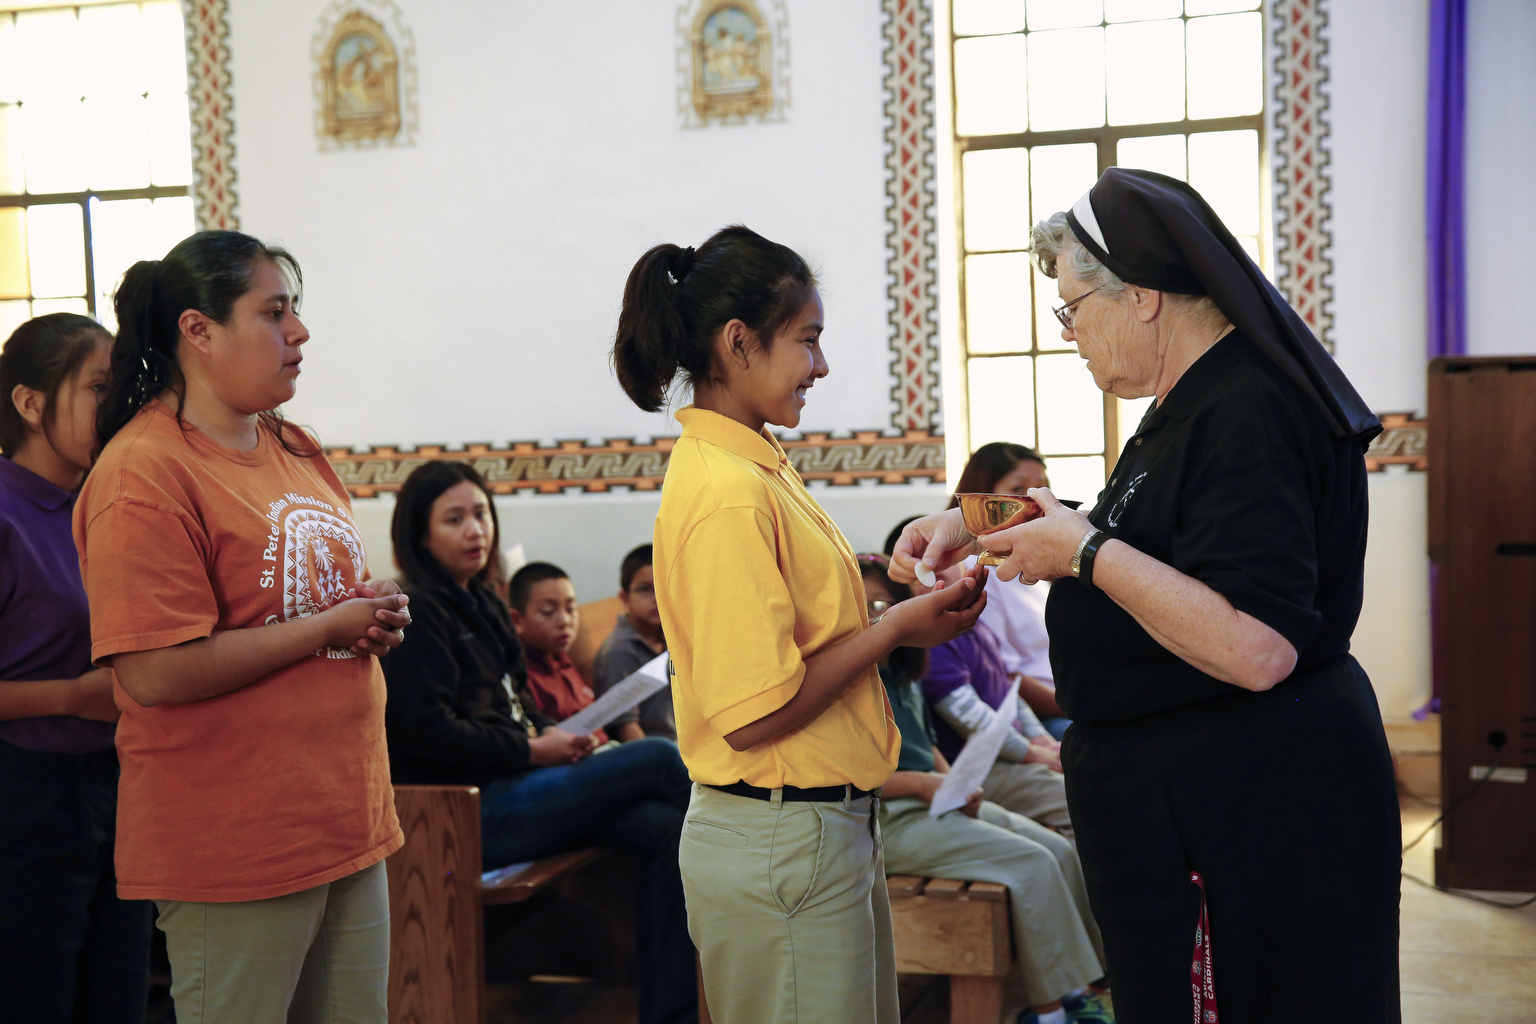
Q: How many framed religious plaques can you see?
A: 2